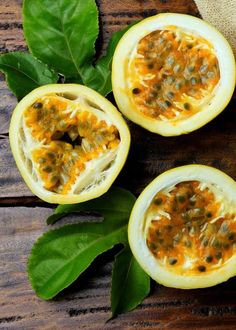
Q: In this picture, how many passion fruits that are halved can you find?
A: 3